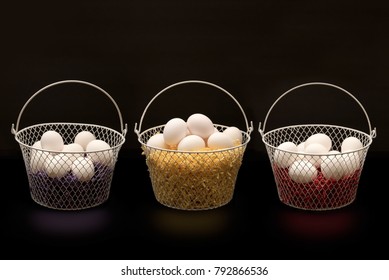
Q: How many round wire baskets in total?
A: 3